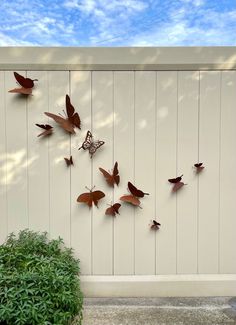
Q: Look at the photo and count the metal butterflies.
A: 12